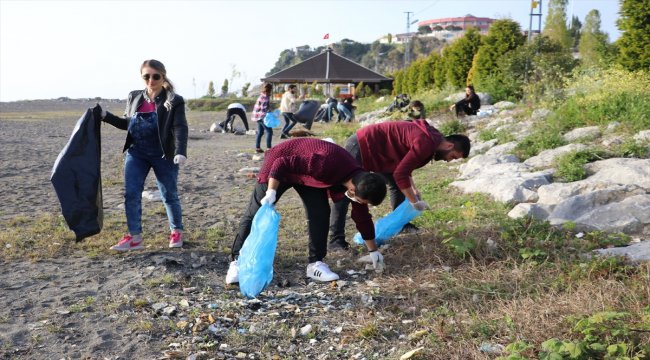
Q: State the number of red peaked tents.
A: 0